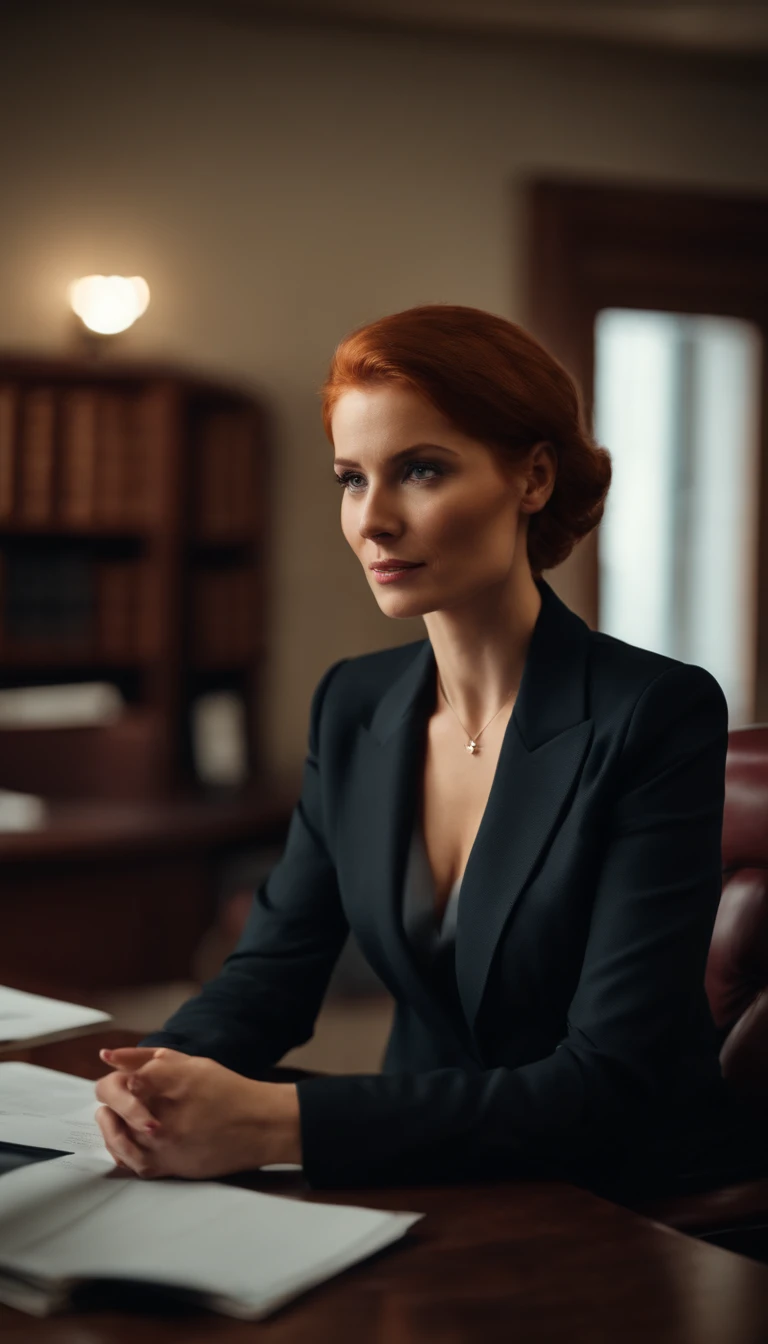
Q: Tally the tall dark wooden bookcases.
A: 1